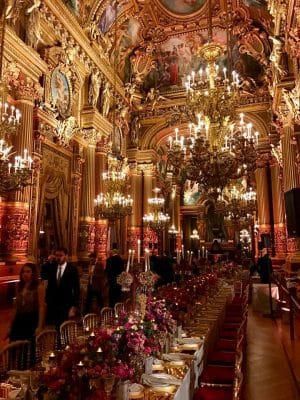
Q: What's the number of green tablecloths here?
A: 0